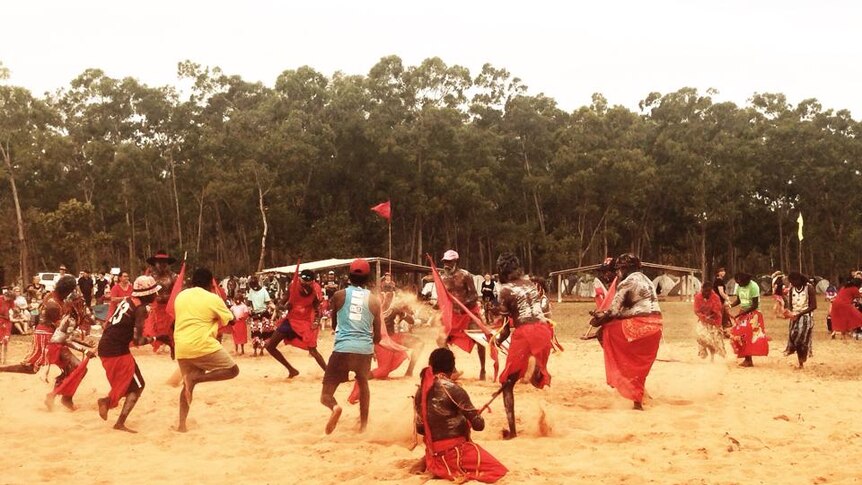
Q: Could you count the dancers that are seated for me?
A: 1